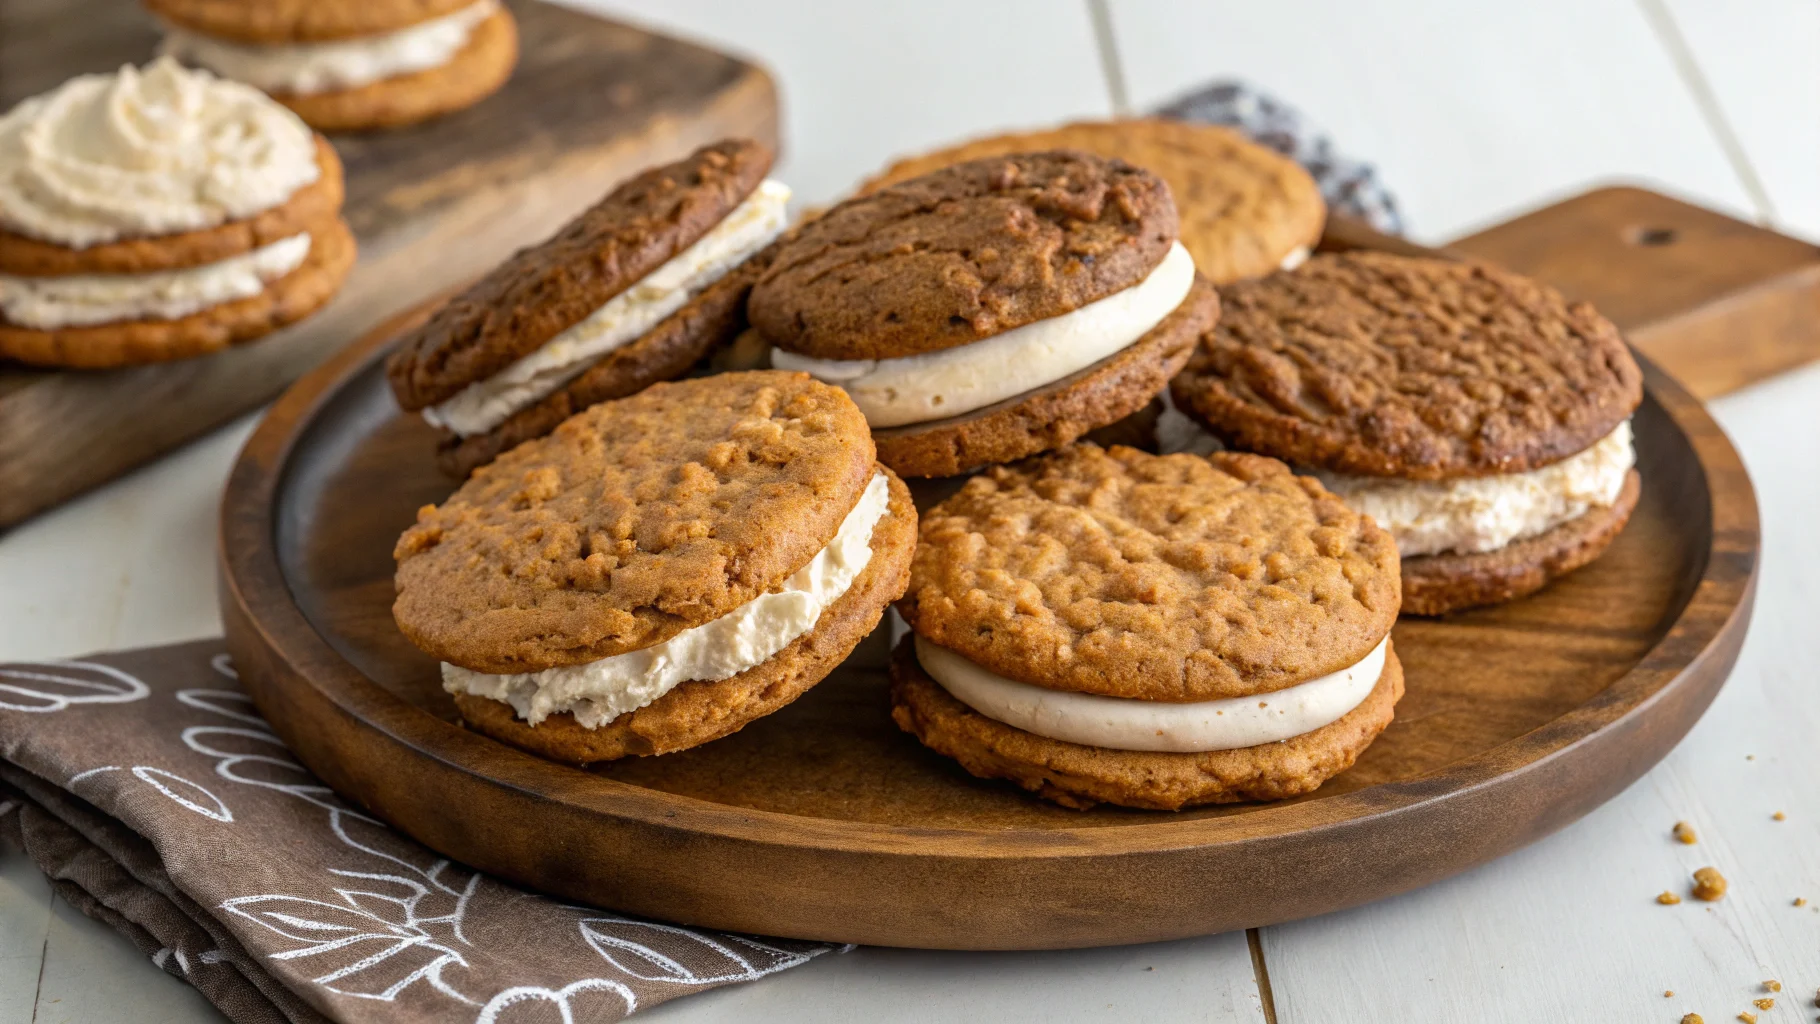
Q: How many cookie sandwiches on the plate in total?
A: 6